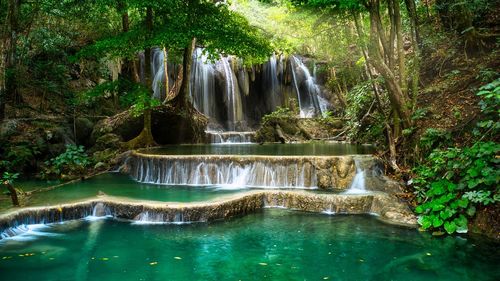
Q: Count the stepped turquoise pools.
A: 3